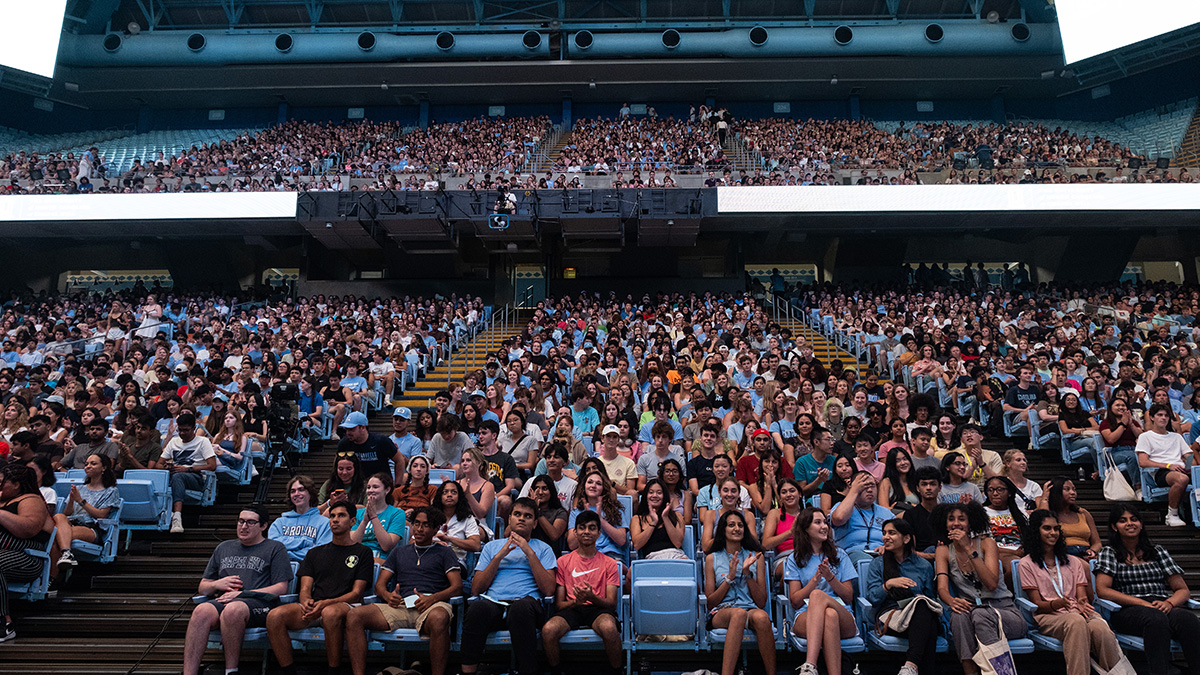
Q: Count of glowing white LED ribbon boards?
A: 2